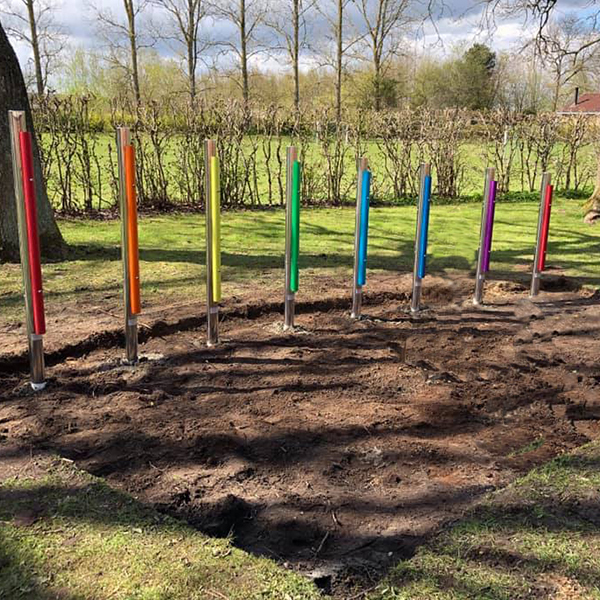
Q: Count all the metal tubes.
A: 8